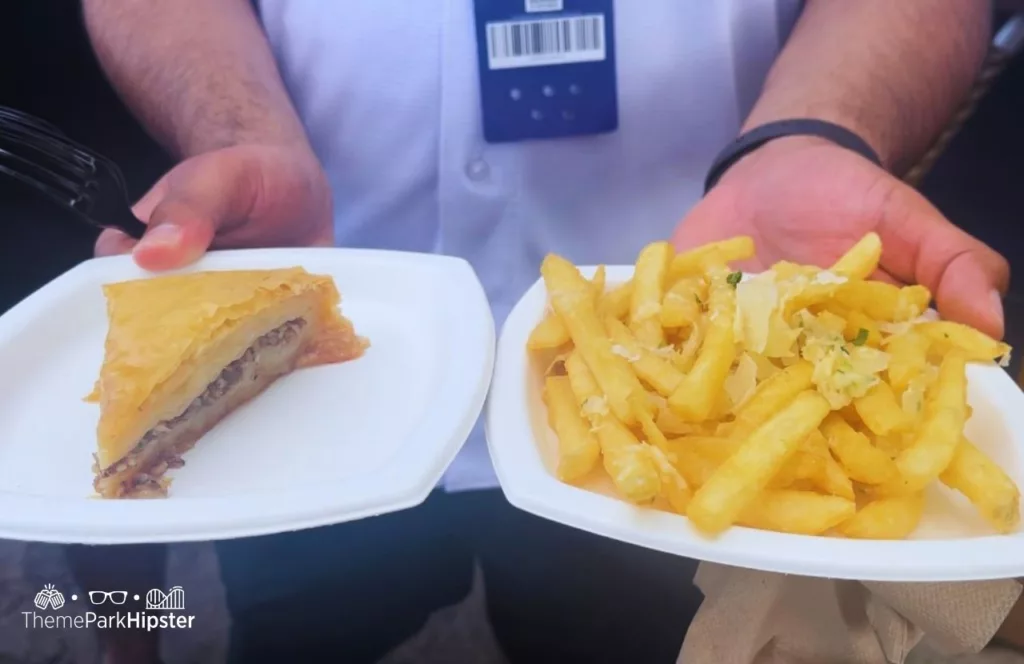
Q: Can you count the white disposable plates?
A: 2